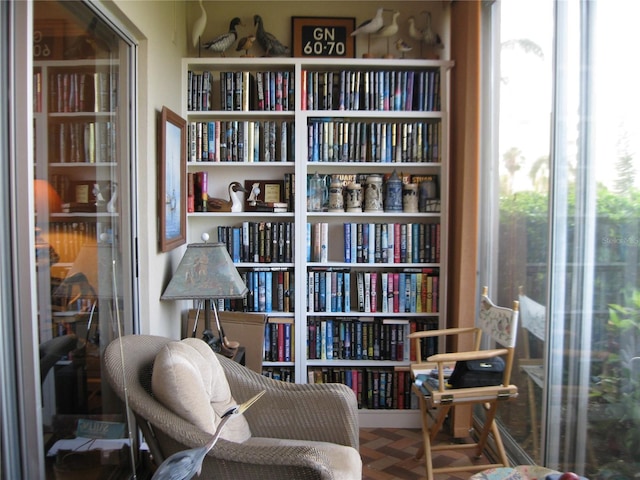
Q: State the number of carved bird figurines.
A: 11